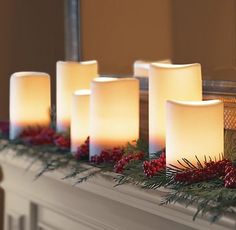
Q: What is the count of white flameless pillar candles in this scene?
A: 6